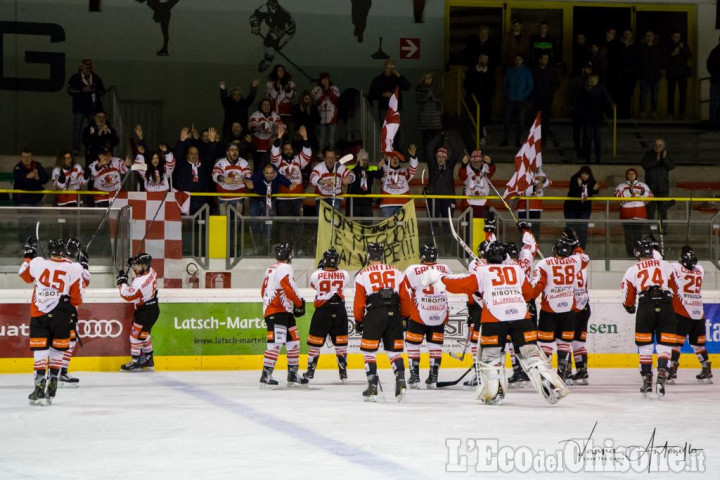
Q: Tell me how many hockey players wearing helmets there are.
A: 14